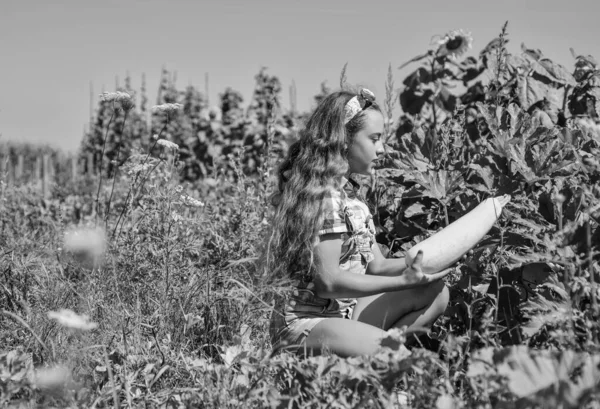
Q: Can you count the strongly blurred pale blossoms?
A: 3